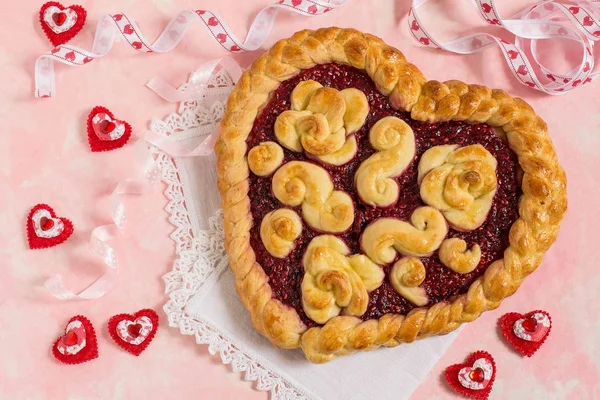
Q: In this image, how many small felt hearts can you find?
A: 7